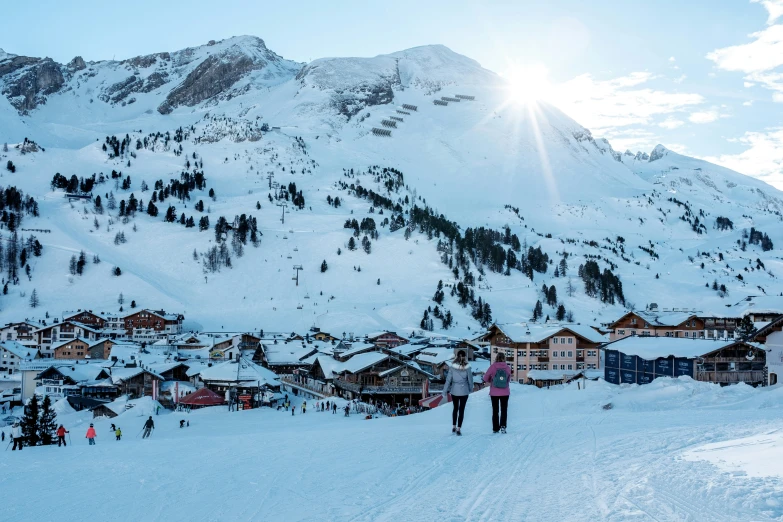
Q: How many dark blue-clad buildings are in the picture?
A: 1